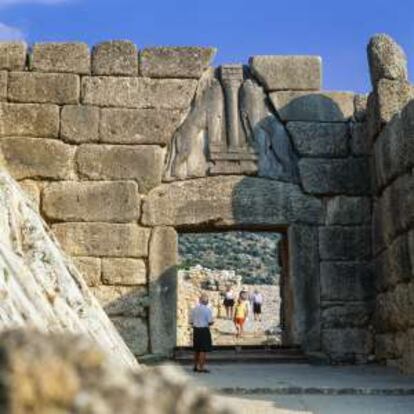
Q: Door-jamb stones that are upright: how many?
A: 2